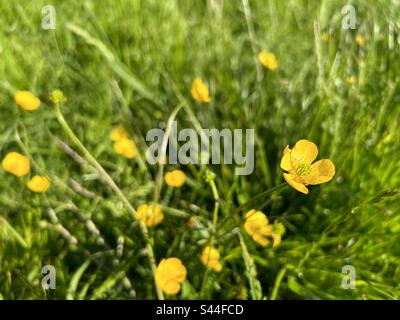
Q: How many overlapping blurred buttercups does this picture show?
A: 2